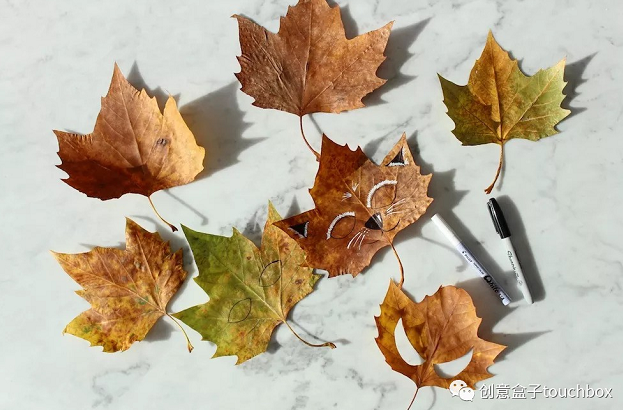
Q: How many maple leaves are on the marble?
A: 7